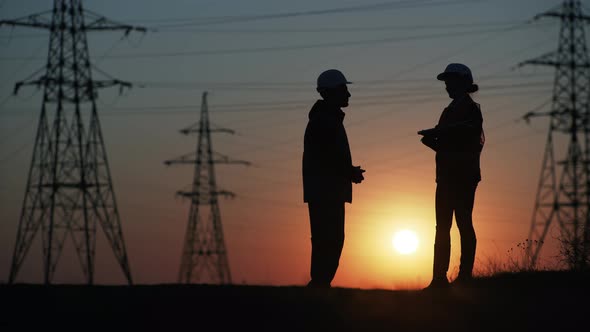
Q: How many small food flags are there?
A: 0